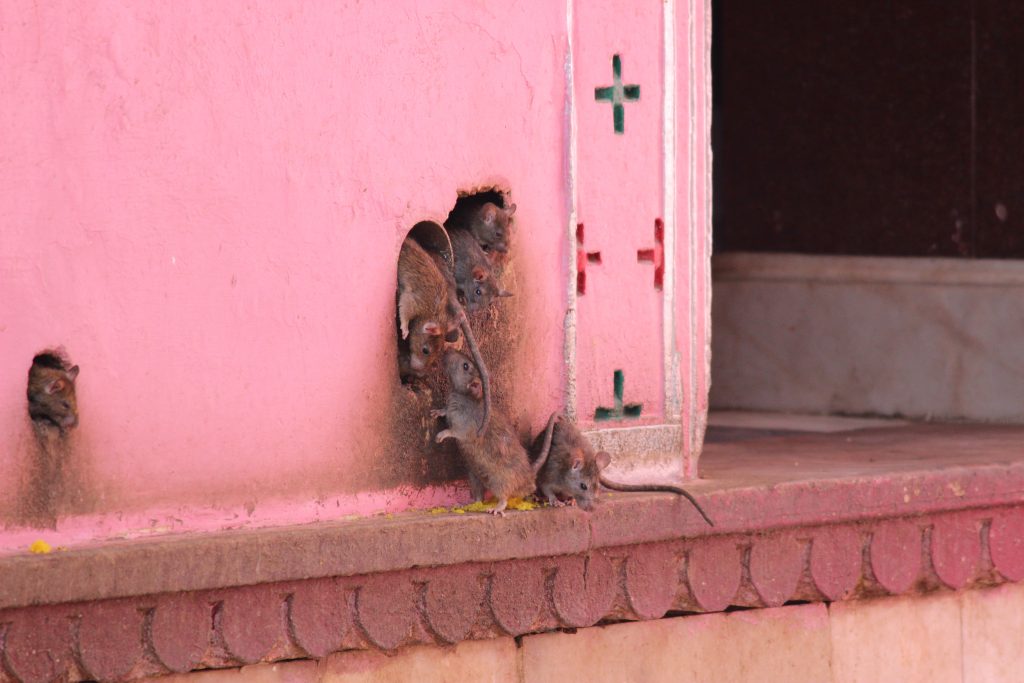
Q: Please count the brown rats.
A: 6